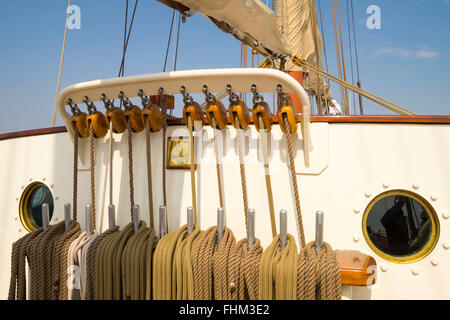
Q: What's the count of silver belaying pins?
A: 11